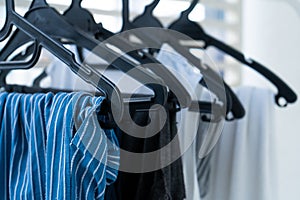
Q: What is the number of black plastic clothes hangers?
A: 6